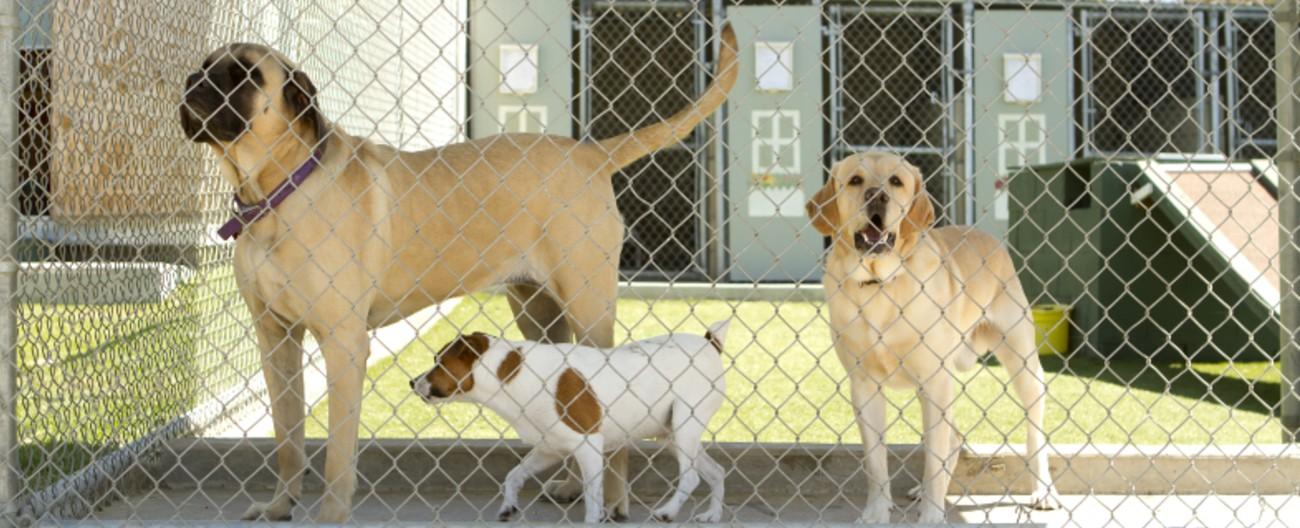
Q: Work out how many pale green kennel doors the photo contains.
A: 3